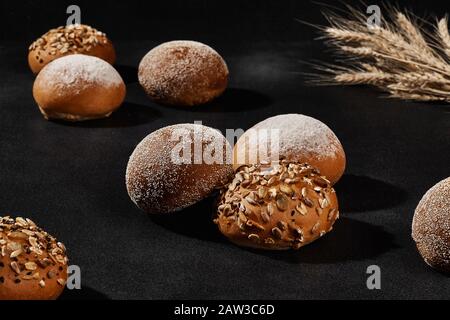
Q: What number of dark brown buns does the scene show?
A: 3